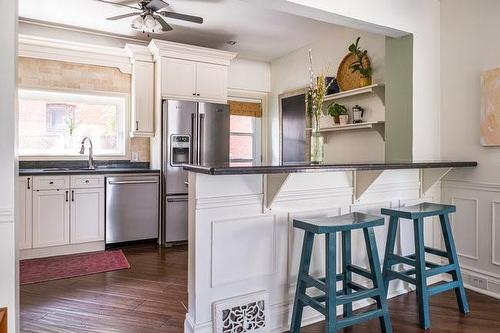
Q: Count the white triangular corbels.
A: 3